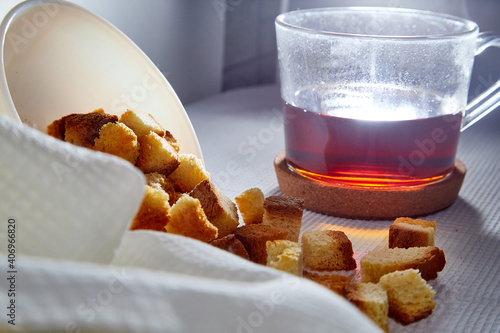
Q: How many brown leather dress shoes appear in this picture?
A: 0